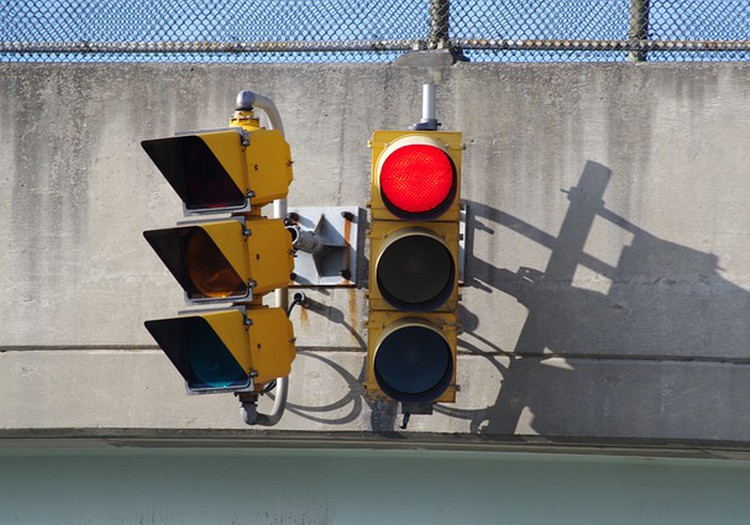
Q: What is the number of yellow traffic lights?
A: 2